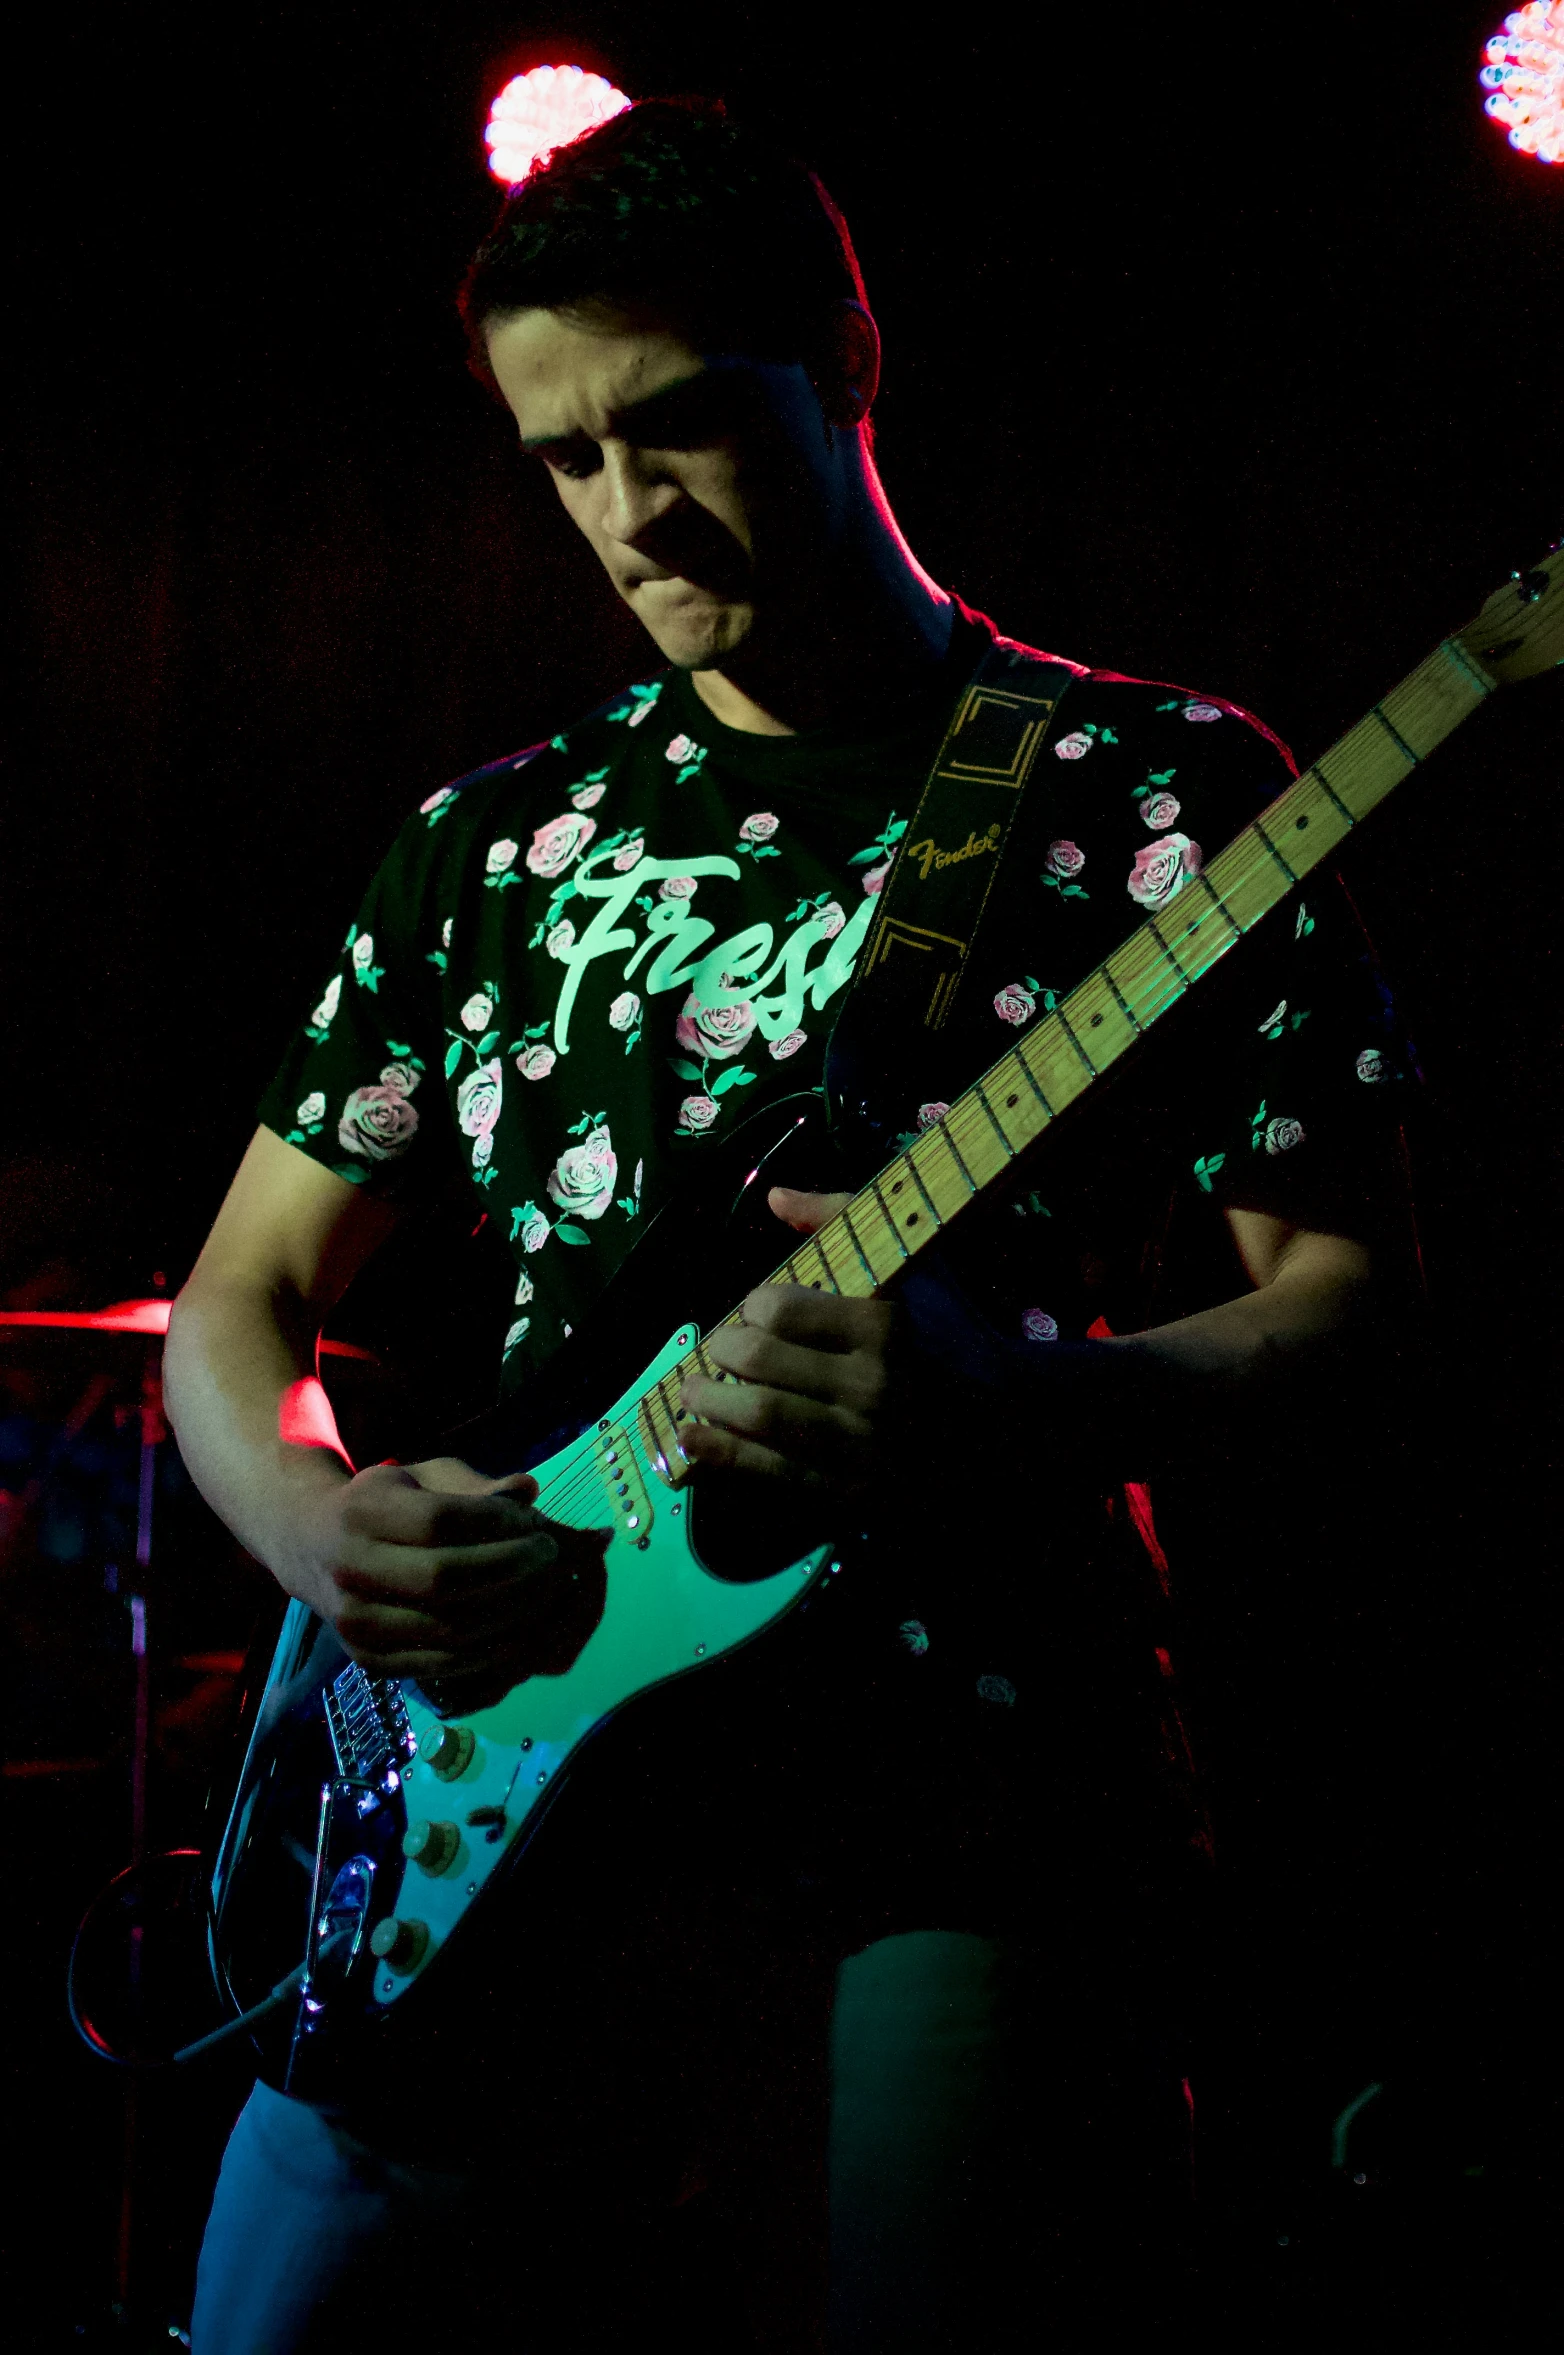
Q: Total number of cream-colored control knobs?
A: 3